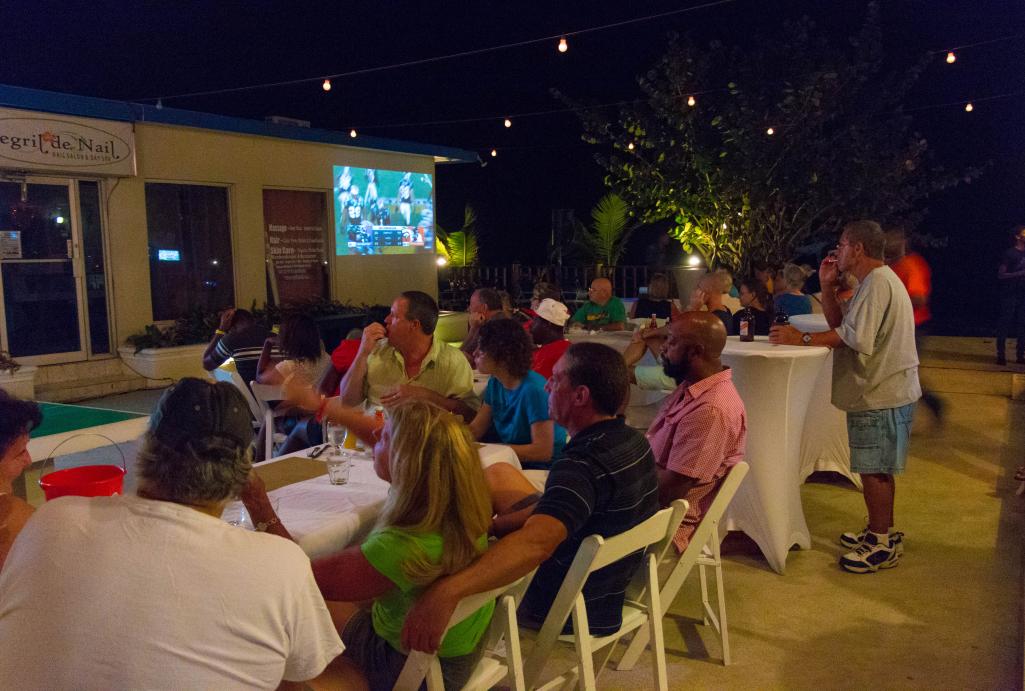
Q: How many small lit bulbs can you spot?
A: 10